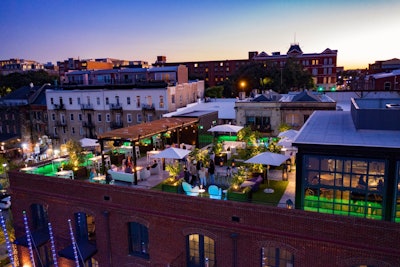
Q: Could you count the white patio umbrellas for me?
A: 6